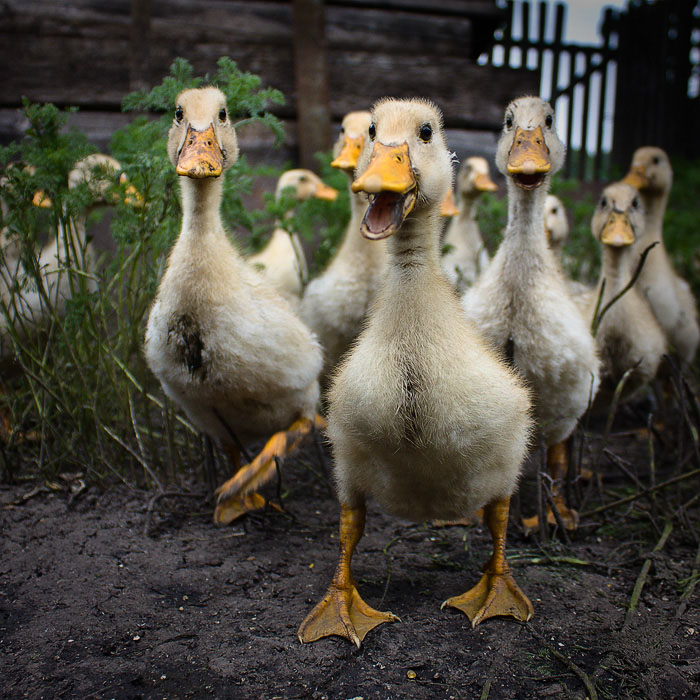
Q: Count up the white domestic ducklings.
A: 12